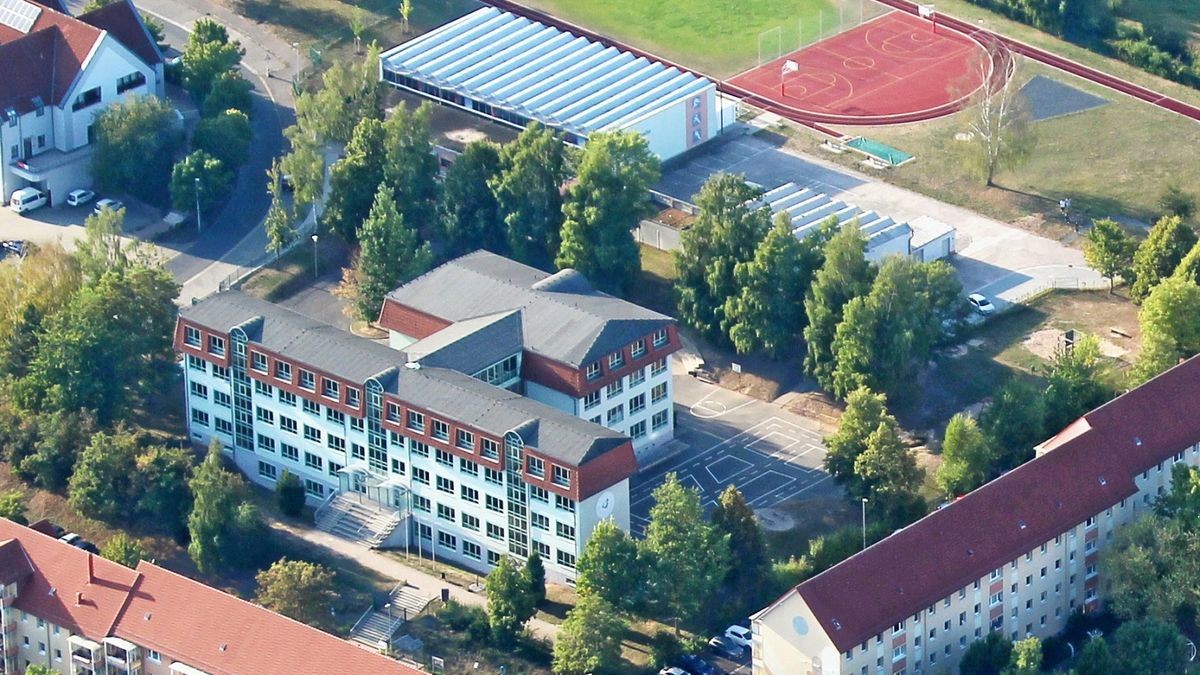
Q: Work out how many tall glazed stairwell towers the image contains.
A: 3